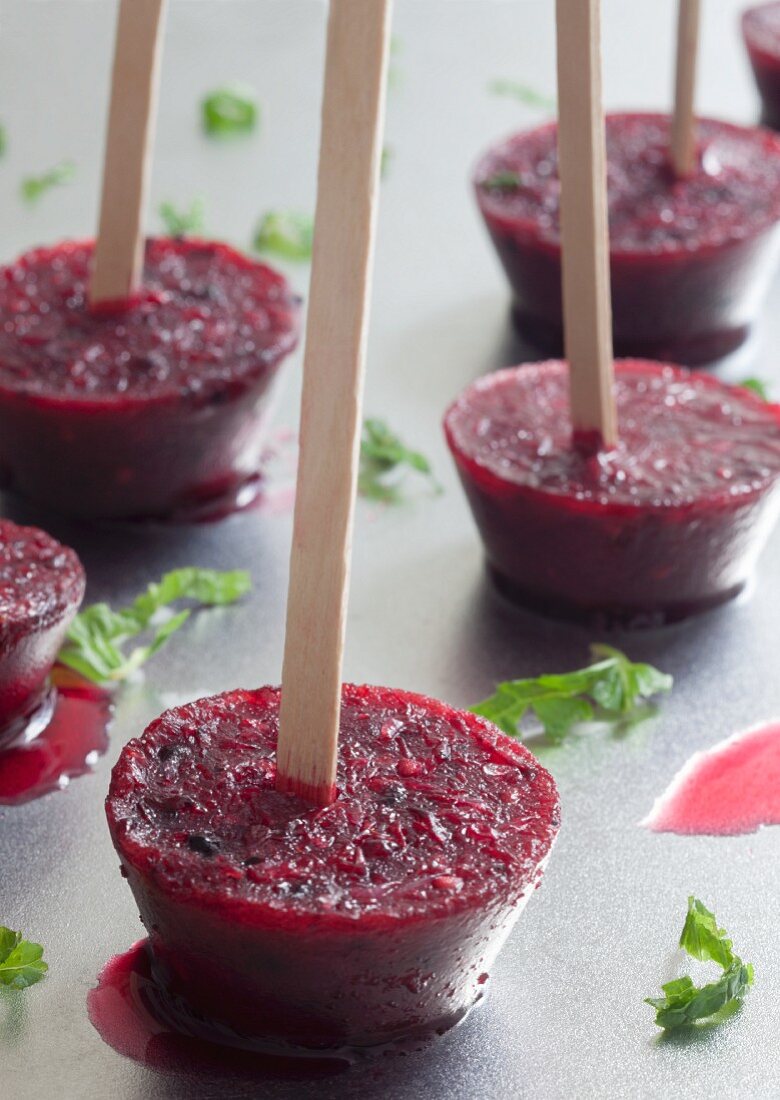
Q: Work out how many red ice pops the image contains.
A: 6